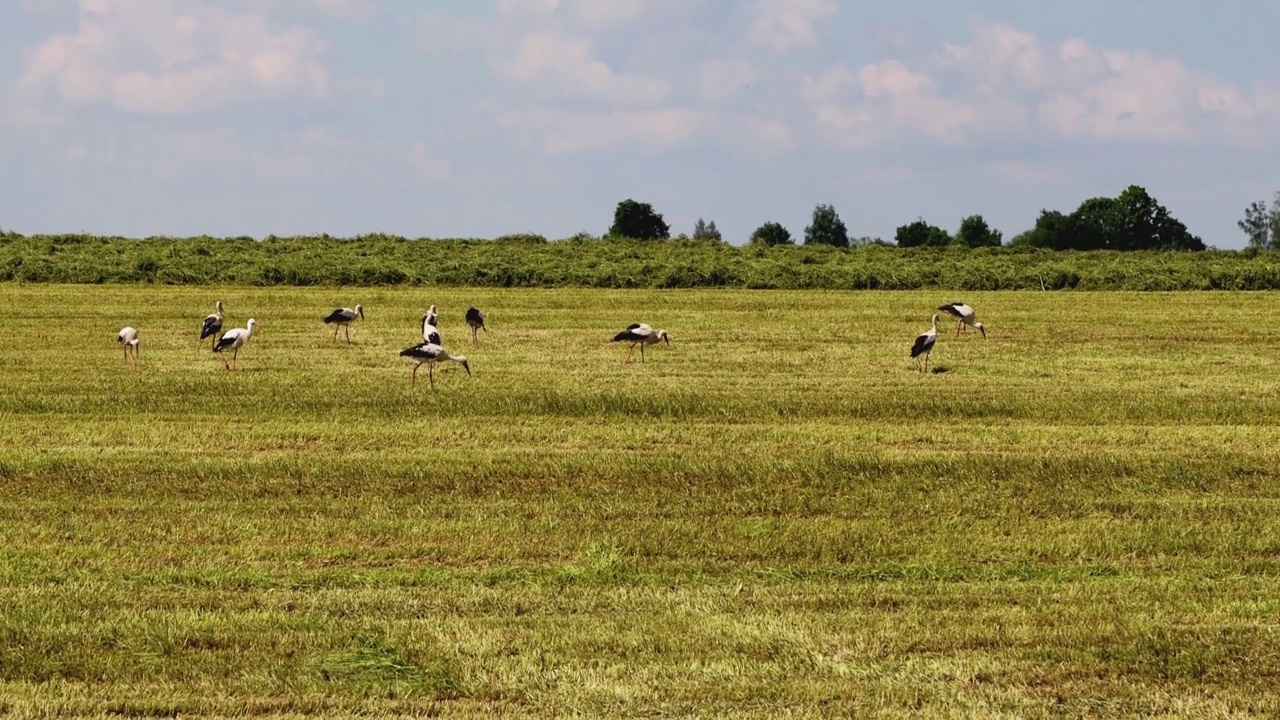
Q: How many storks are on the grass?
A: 11